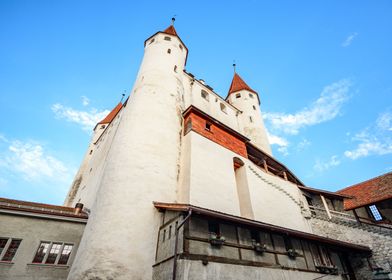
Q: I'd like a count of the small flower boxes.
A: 3